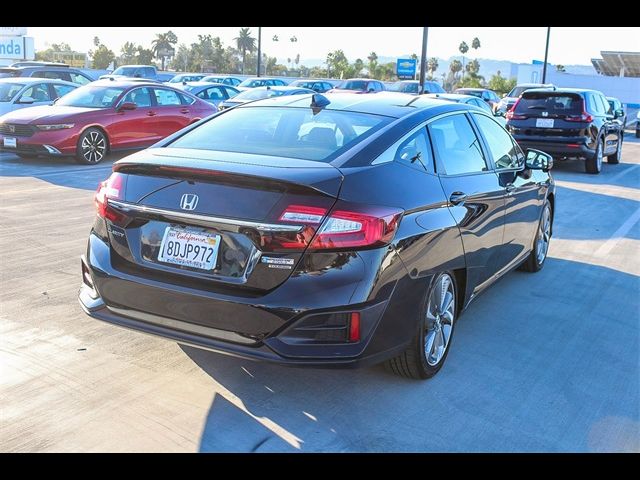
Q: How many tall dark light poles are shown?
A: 3